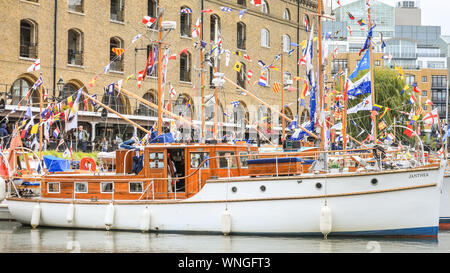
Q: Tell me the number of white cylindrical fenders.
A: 6